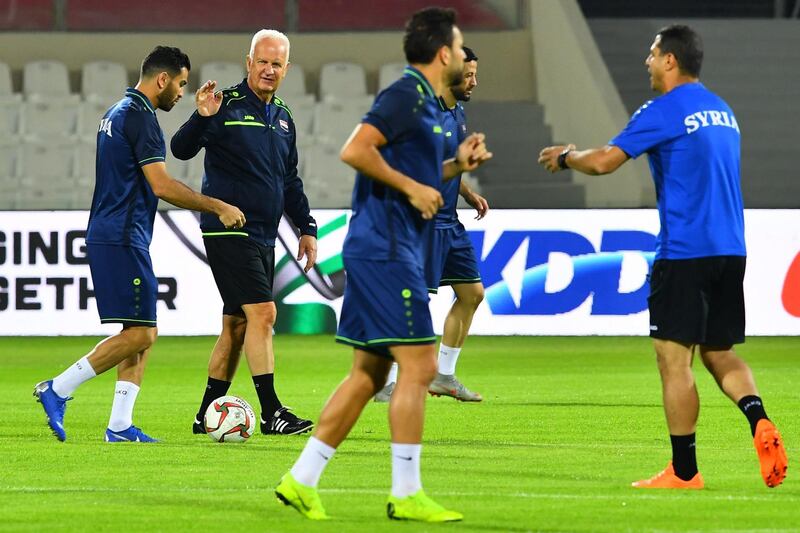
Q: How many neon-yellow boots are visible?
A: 2